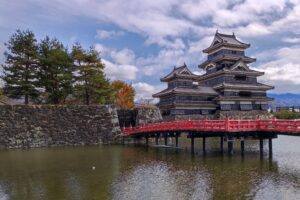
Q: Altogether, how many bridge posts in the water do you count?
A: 11